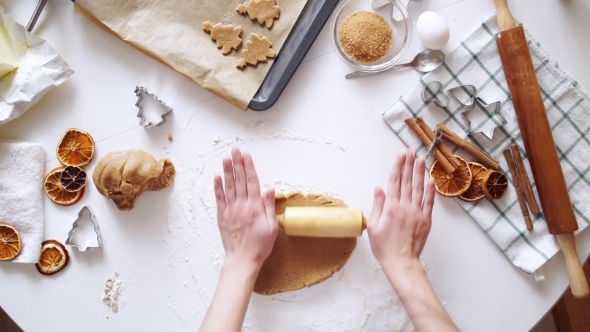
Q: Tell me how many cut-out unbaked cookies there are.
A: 3